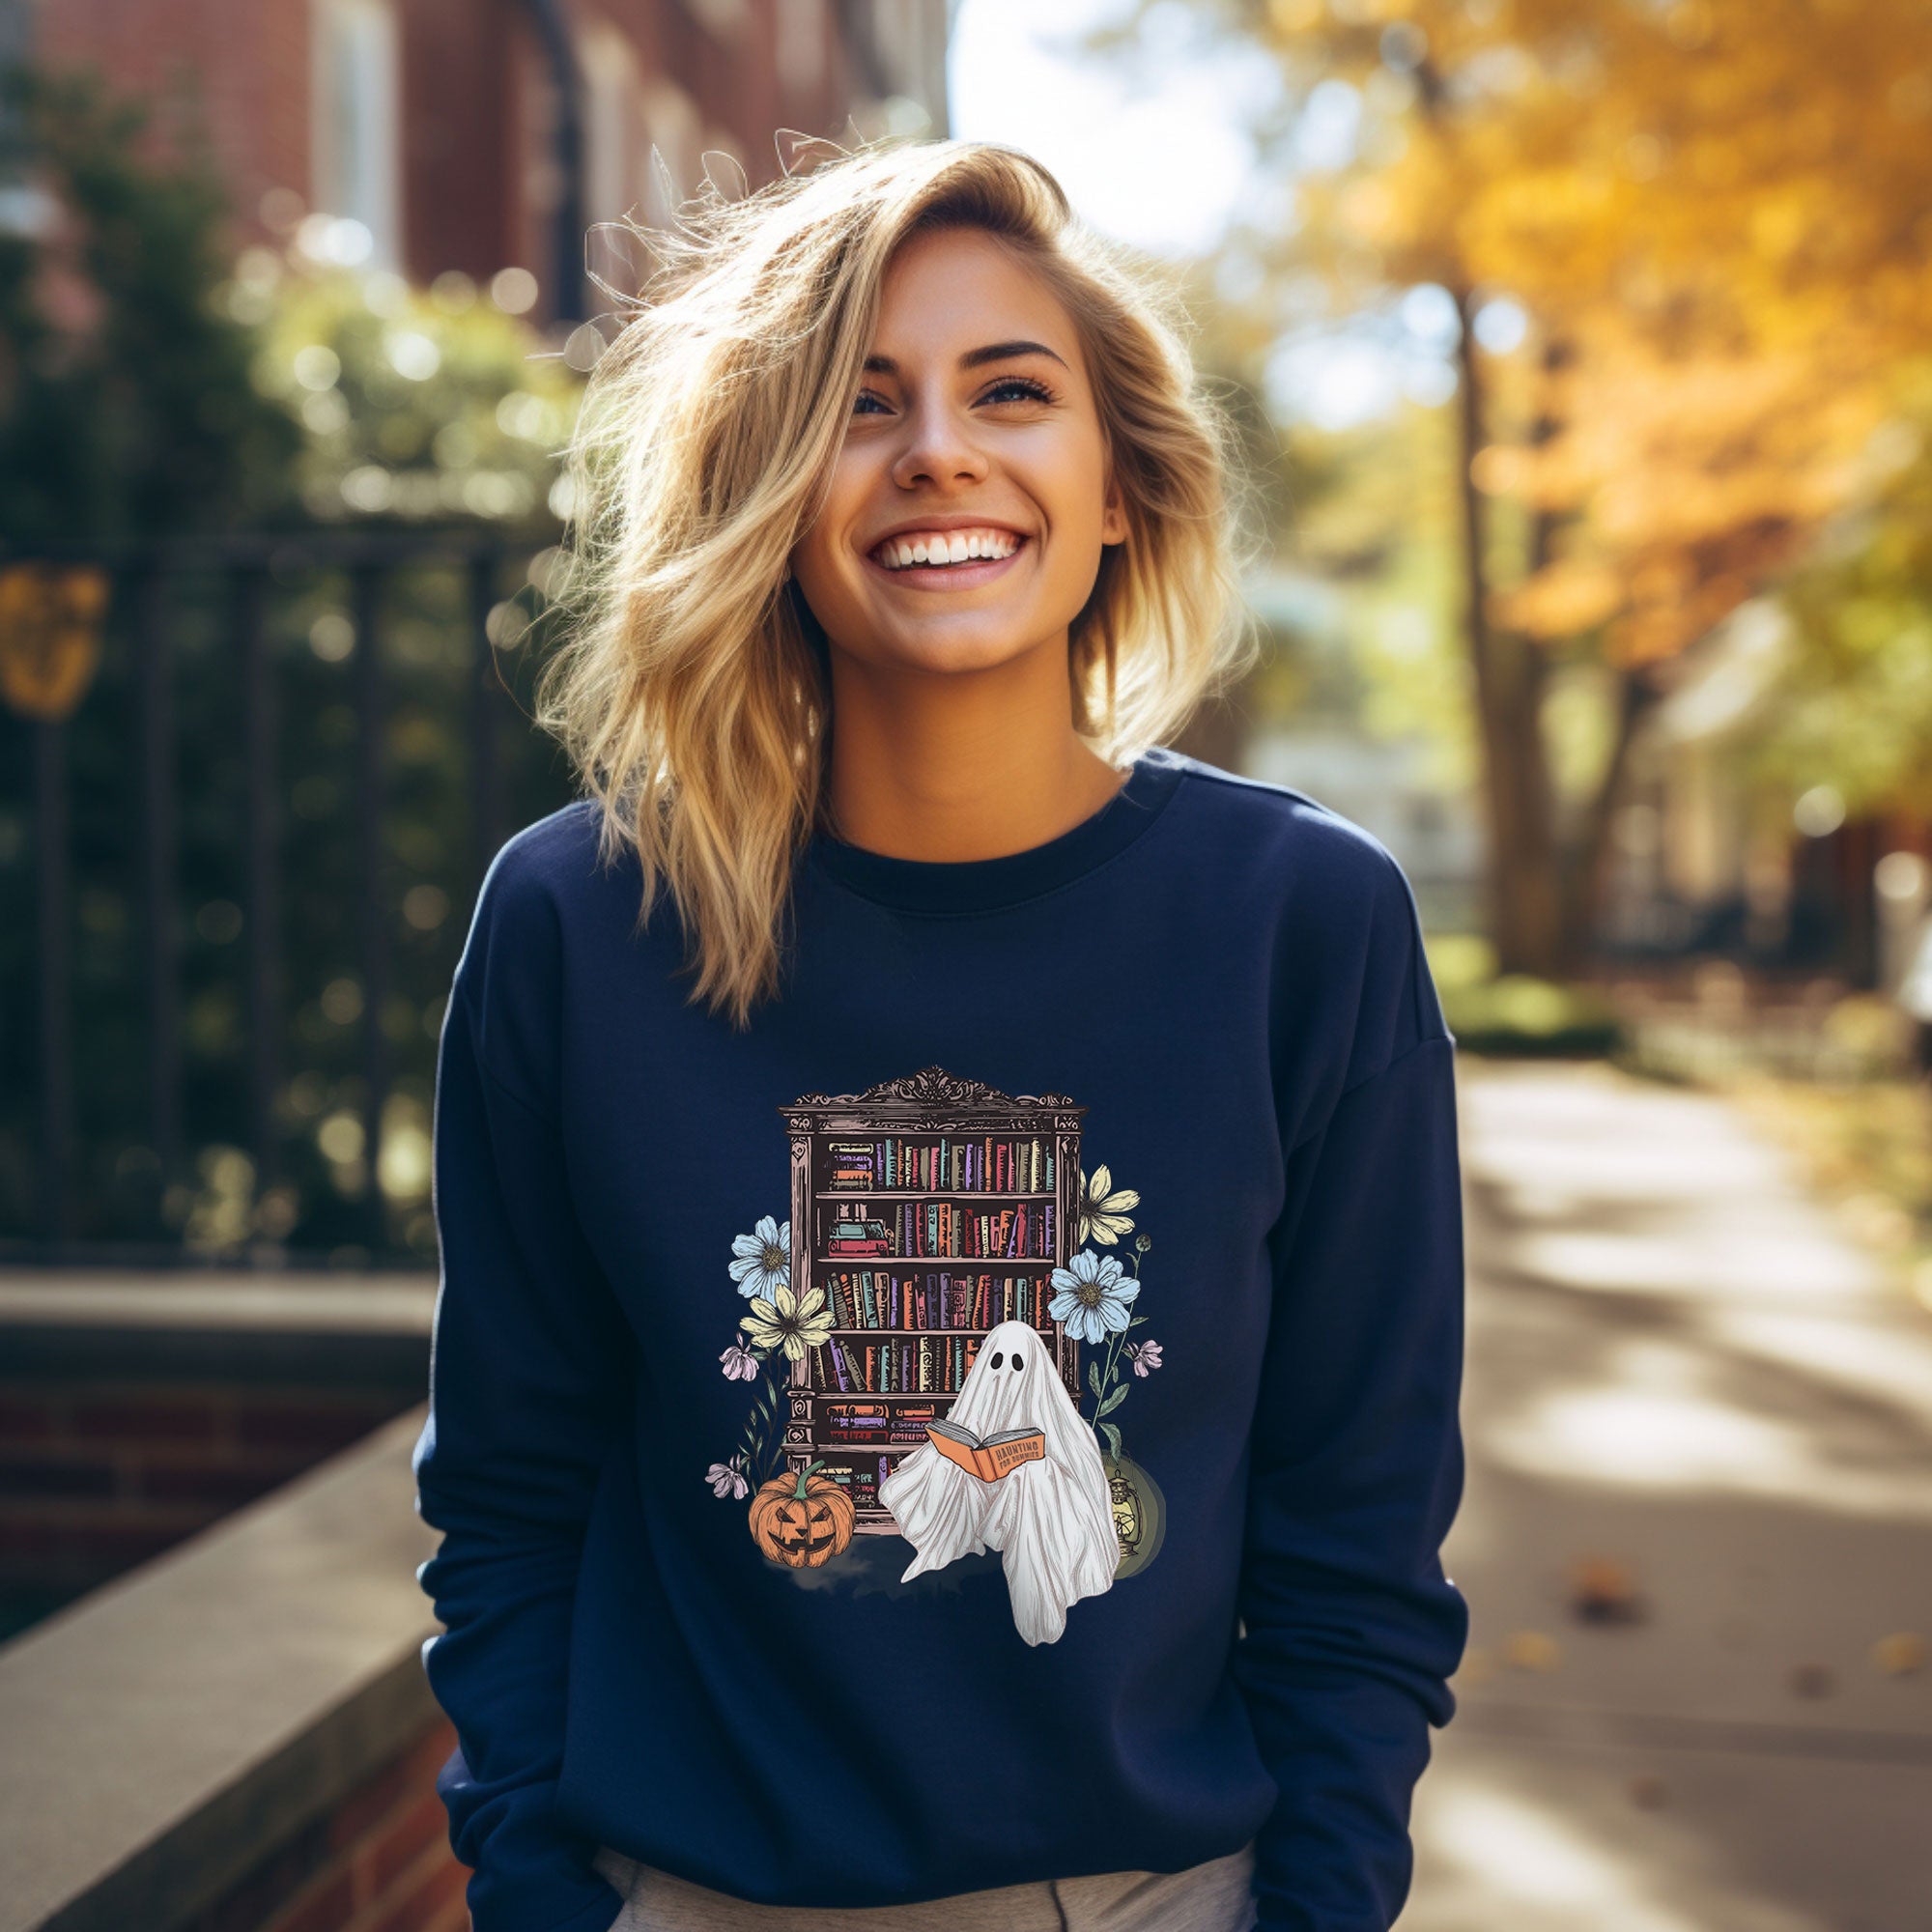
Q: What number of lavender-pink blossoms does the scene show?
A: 3